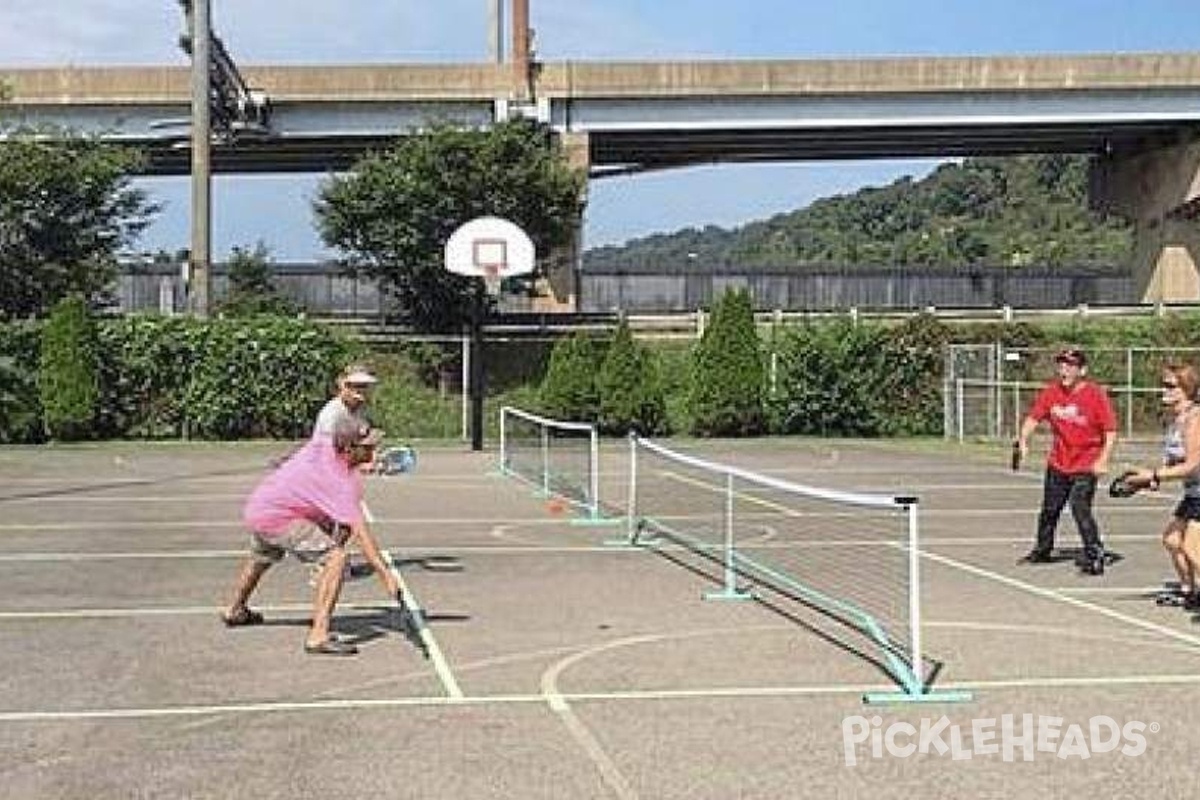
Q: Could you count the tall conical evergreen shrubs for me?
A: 4